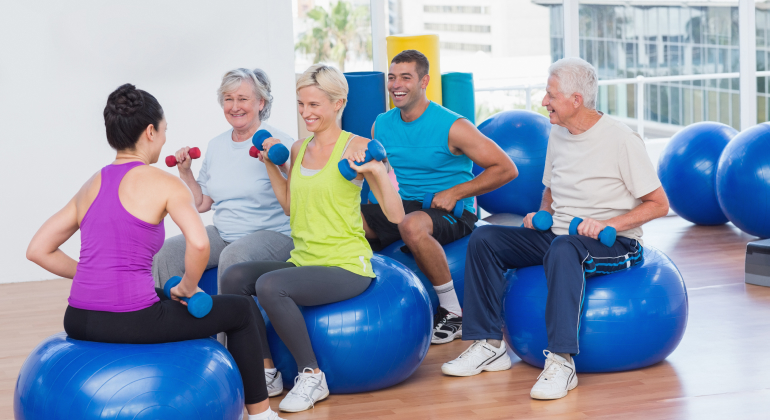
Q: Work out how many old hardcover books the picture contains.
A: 0